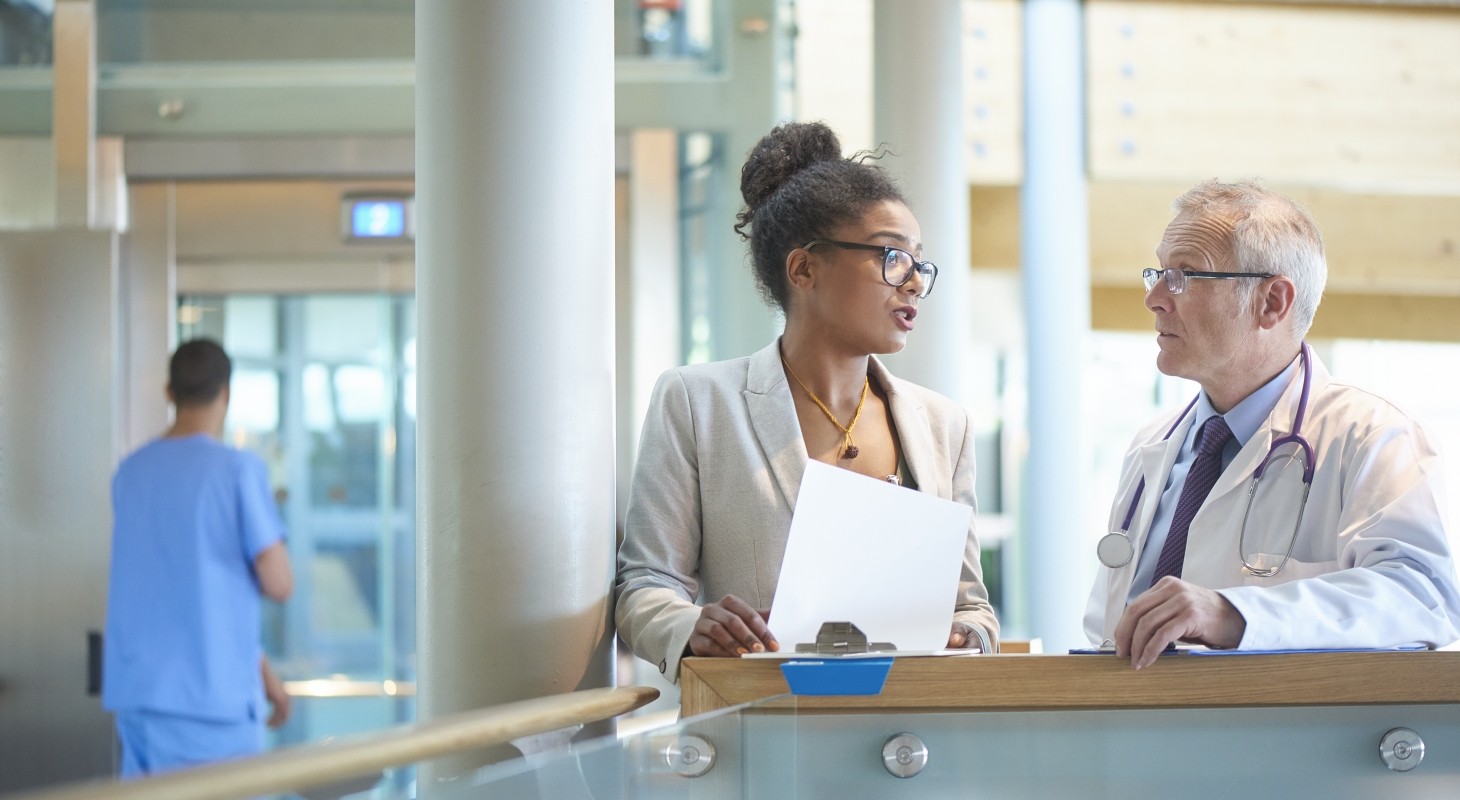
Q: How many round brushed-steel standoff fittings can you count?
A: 3